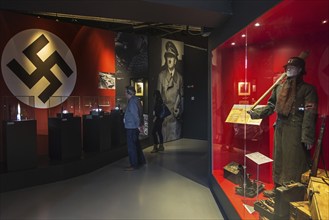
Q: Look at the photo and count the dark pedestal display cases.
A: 4